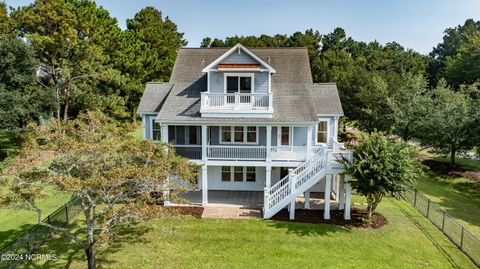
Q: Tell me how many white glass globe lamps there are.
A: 0